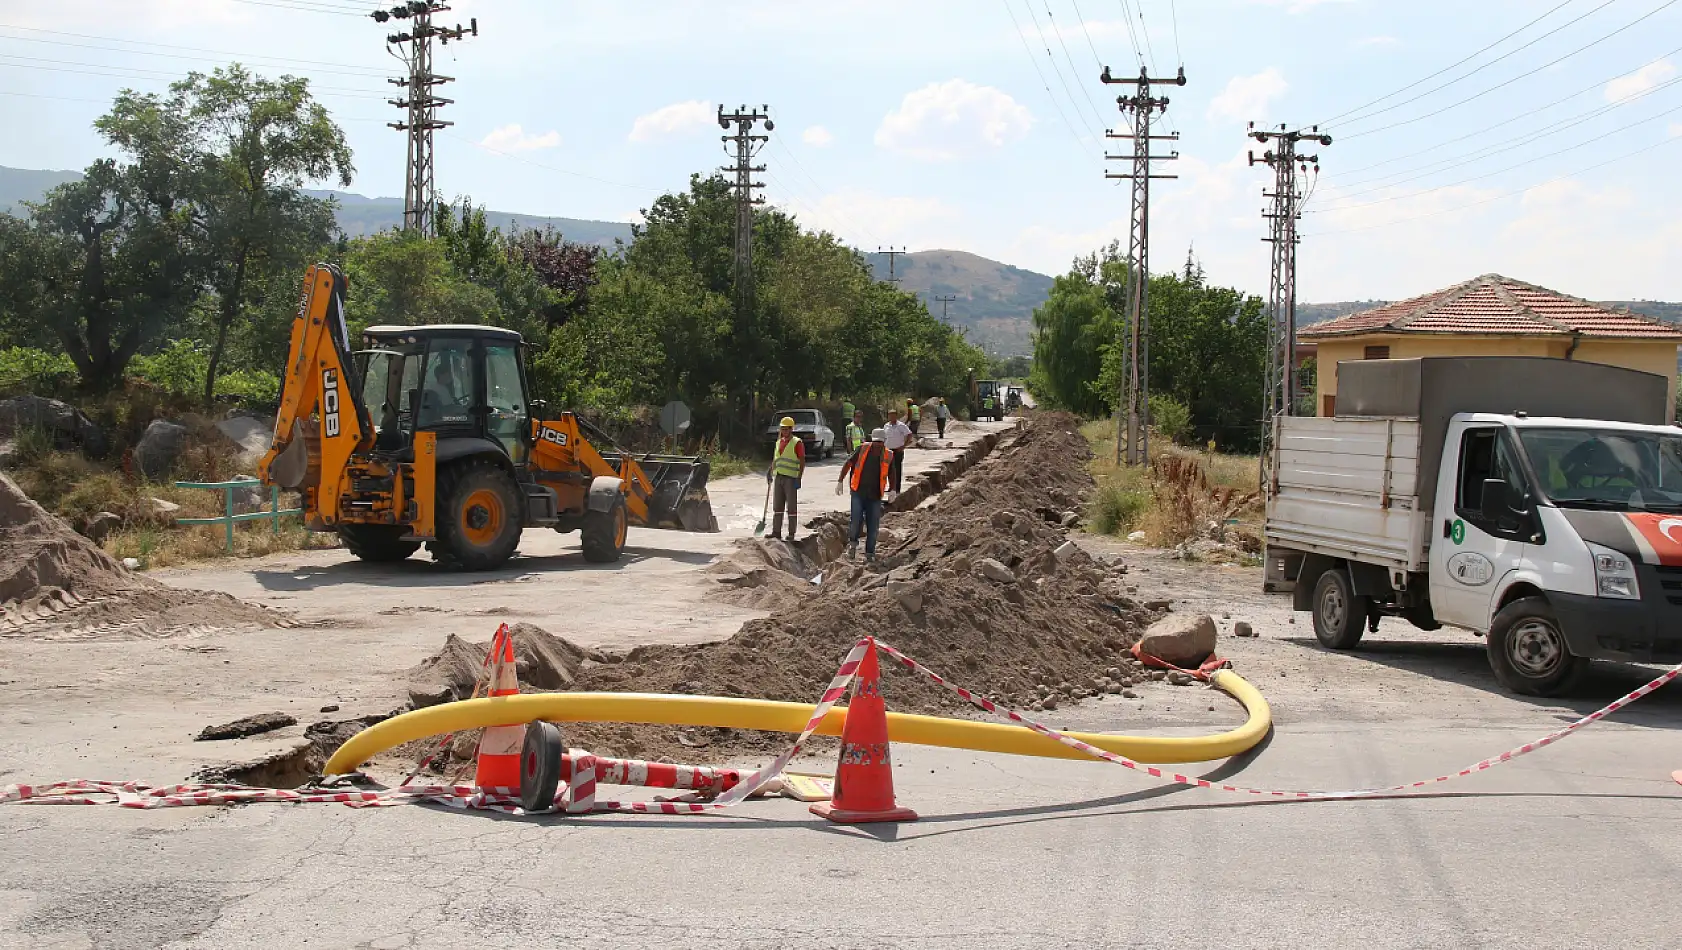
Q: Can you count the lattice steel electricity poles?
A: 4